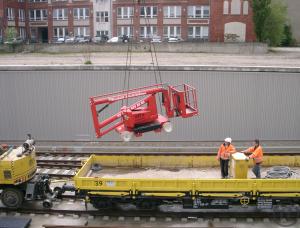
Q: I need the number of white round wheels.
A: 2